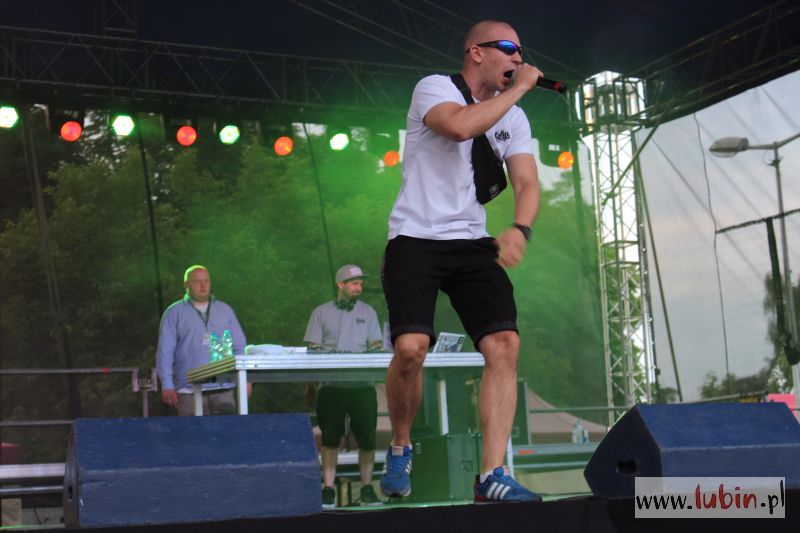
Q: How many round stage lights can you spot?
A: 9